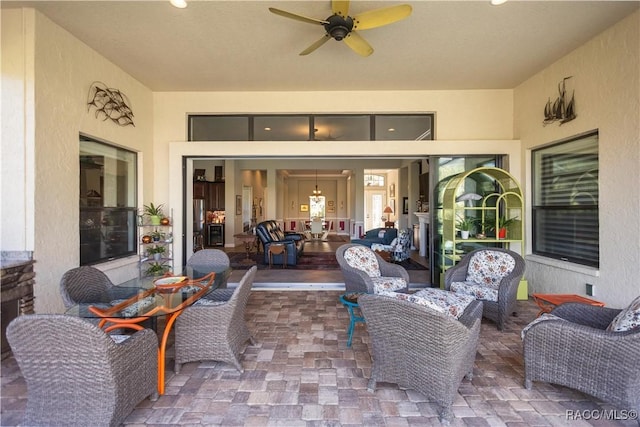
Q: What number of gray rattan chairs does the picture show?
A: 8